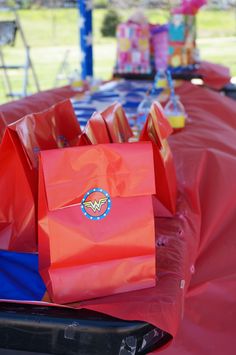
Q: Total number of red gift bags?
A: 5